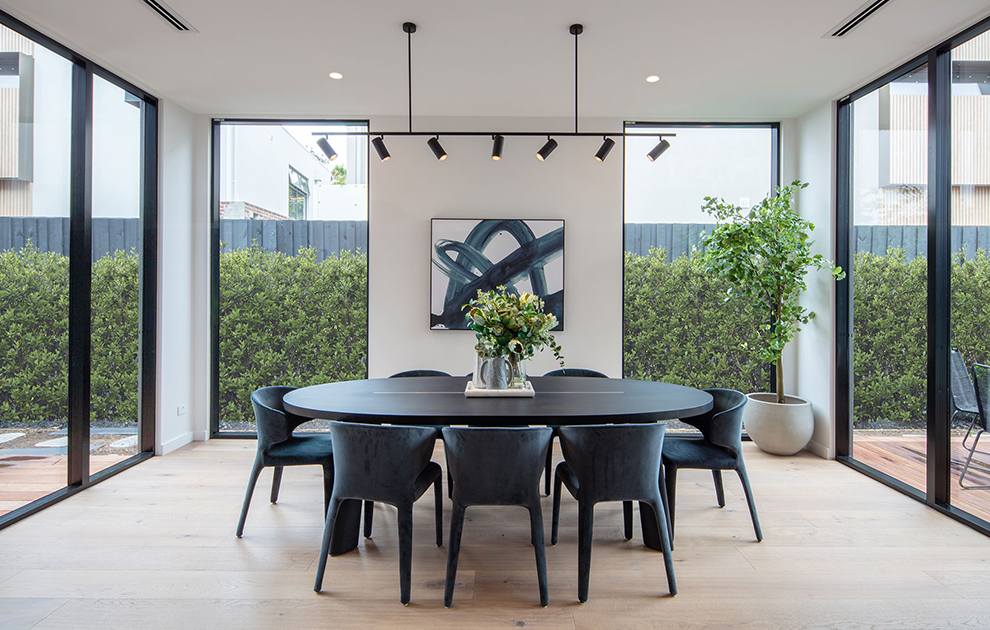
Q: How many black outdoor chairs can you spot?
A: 2